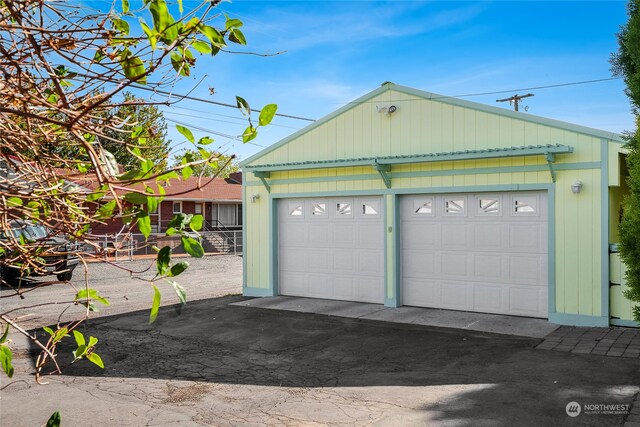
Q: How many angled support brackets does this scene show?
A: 3